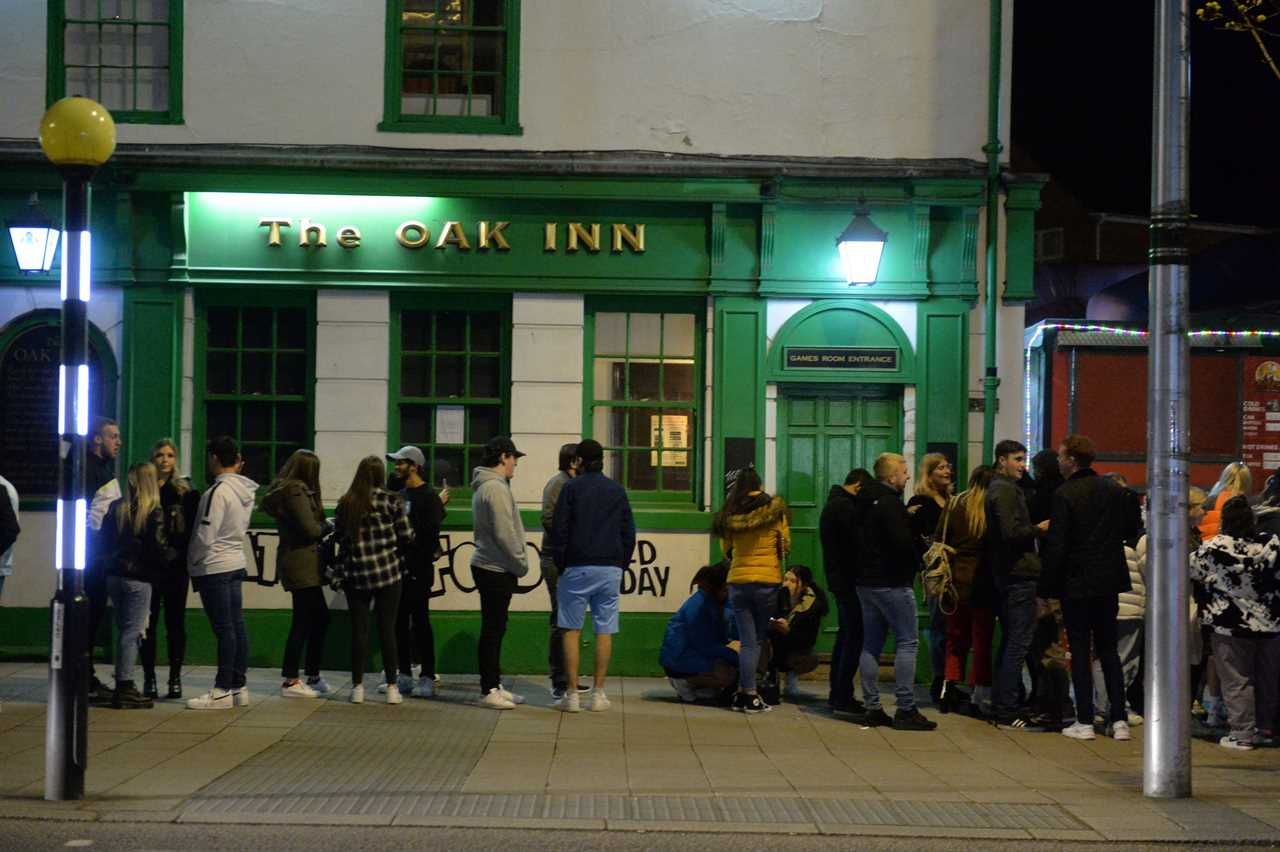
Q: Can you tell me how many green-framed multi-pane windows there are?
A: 5